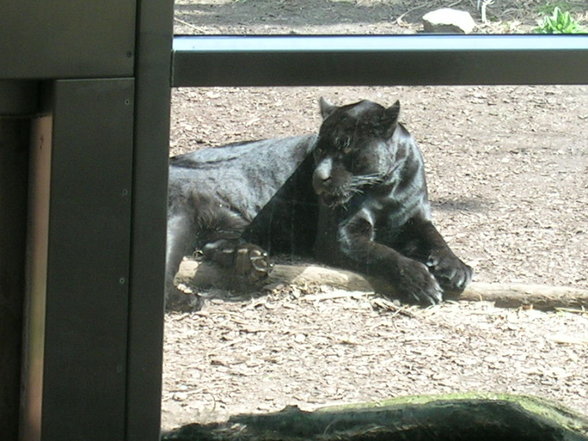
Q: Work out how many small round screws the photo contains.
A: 5